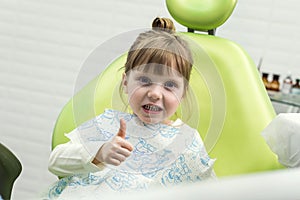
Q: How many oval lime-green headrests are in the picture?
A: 1